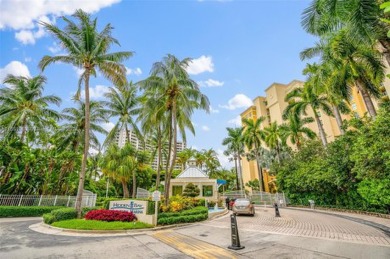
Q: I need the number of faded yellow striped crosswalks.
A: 1